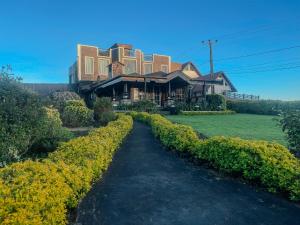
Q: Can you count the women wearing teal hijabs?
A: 0